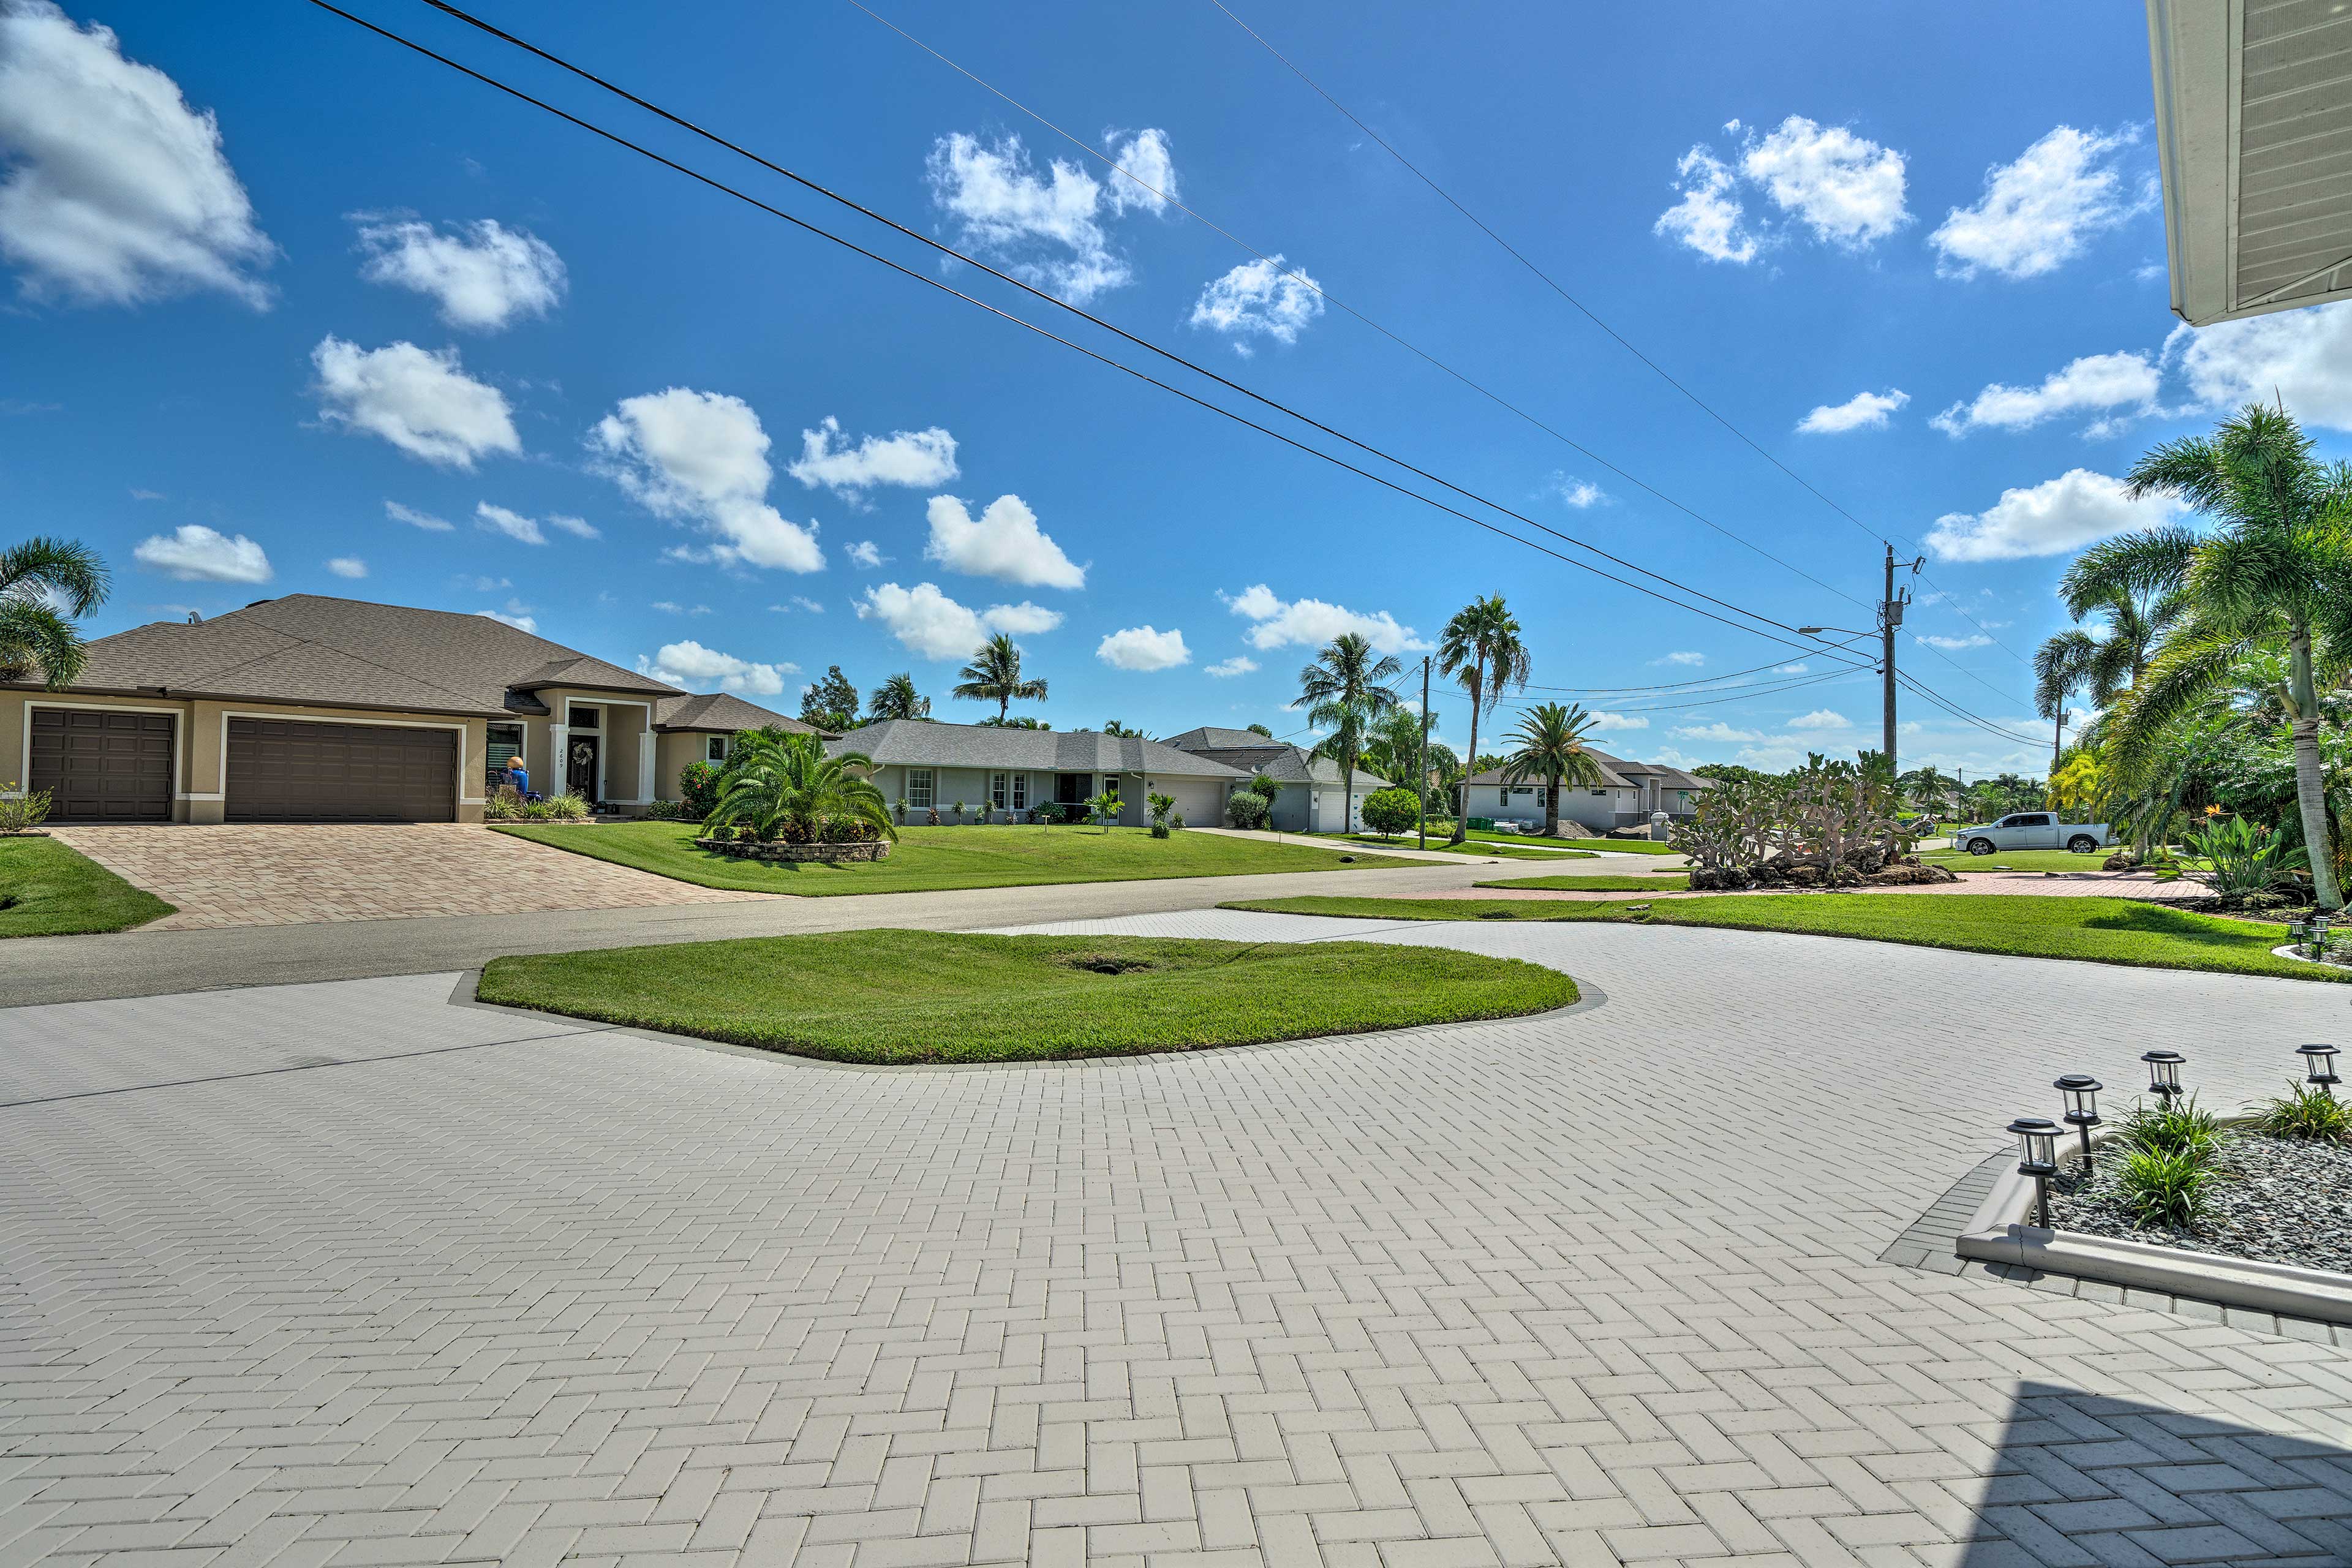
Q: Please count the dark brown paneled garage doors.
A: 2